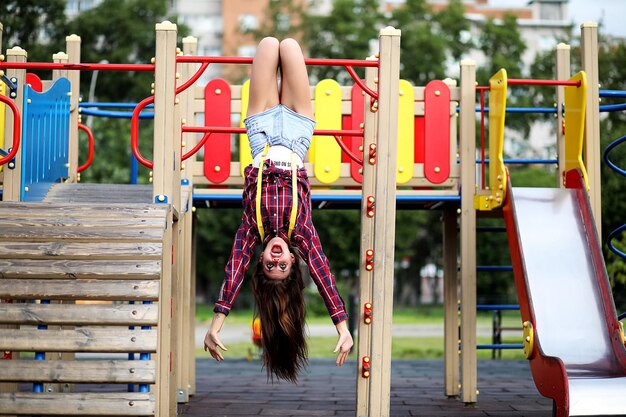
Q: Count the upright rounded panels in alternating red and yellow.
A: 6